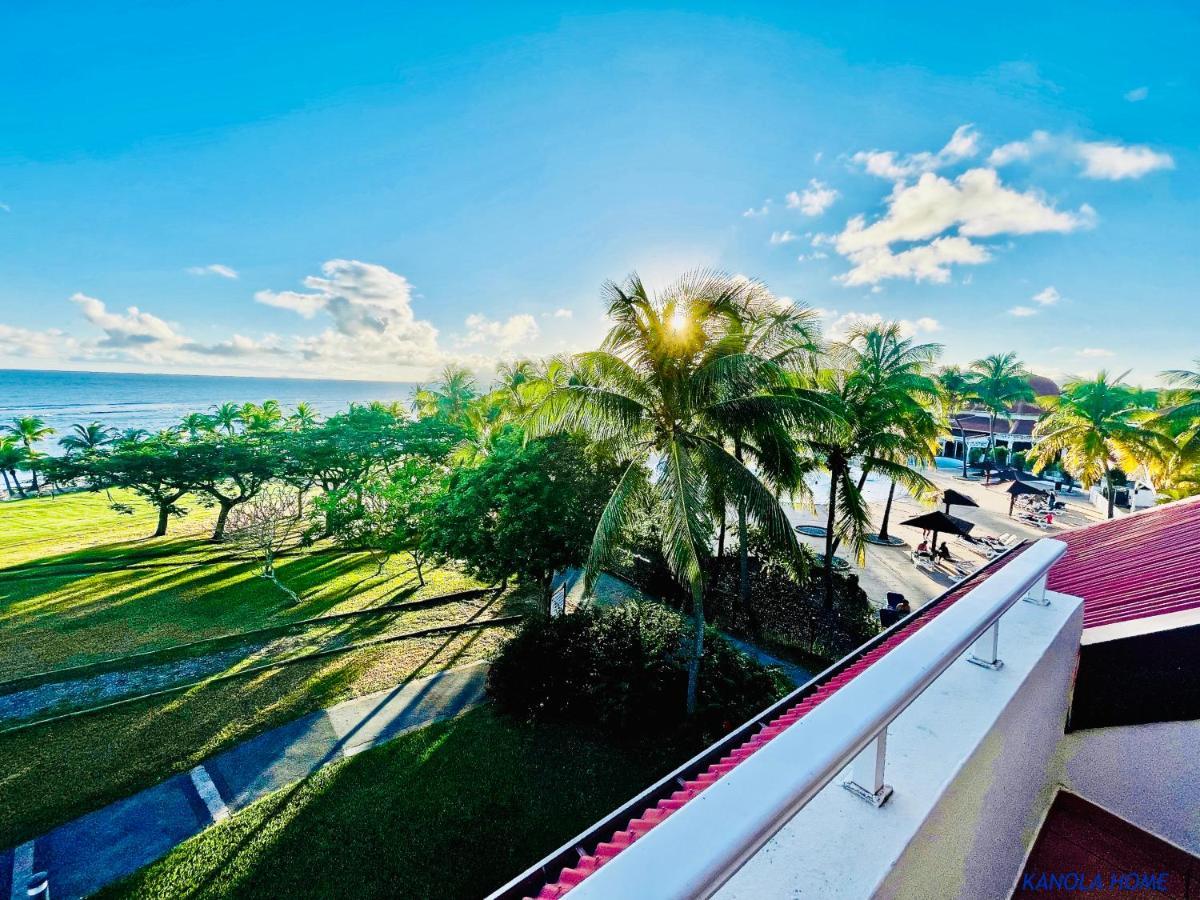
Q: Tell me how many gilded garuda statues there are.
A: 0